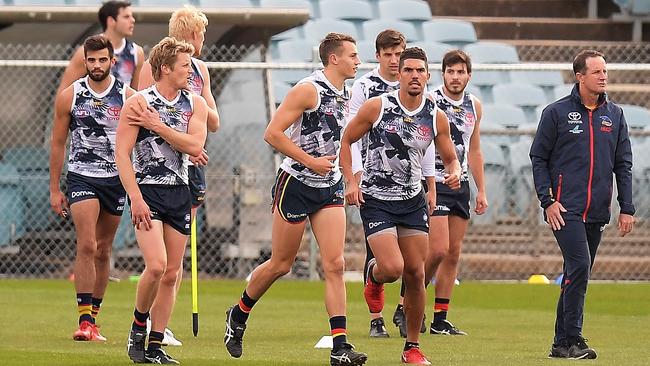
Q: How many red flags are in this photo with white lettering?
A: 0